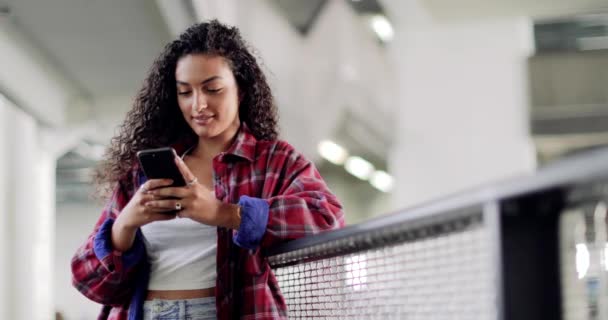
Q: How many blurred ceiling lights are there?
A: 4